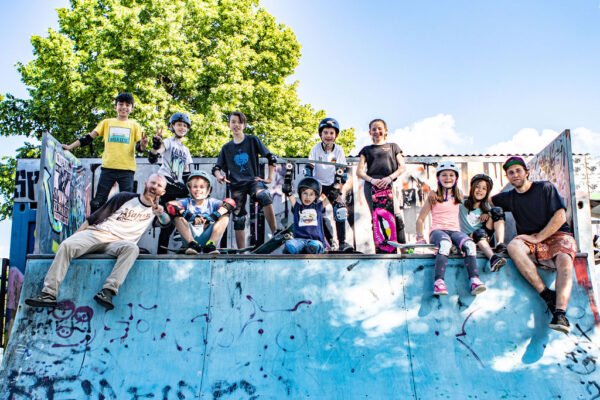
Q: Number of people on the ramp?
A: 11